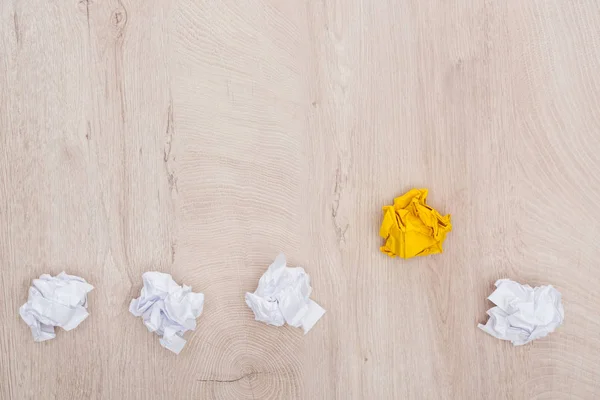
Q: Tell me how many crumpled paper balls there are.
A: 5